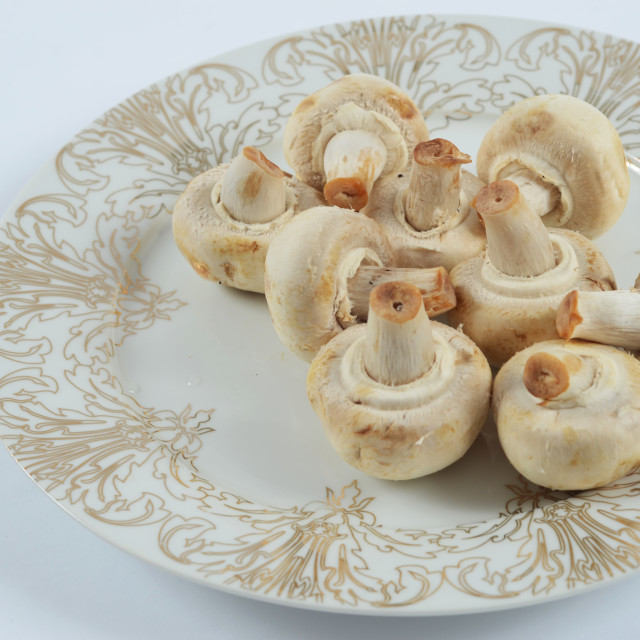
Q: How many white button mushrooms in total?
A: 9